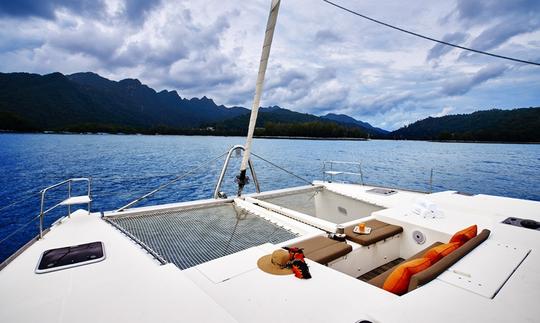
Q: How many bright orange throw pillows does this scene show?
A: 3